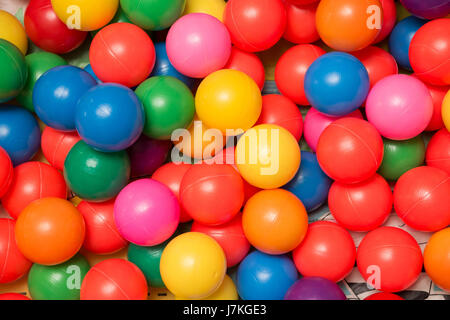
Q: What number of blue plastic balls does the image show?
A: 9